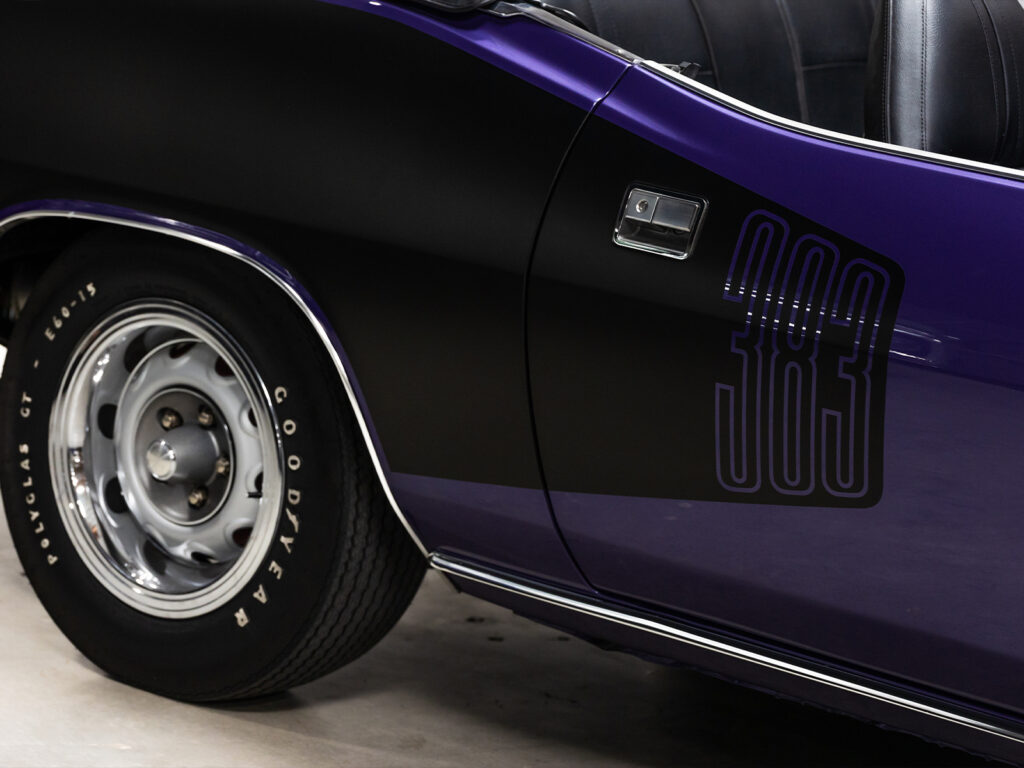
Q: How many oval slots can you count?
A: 10